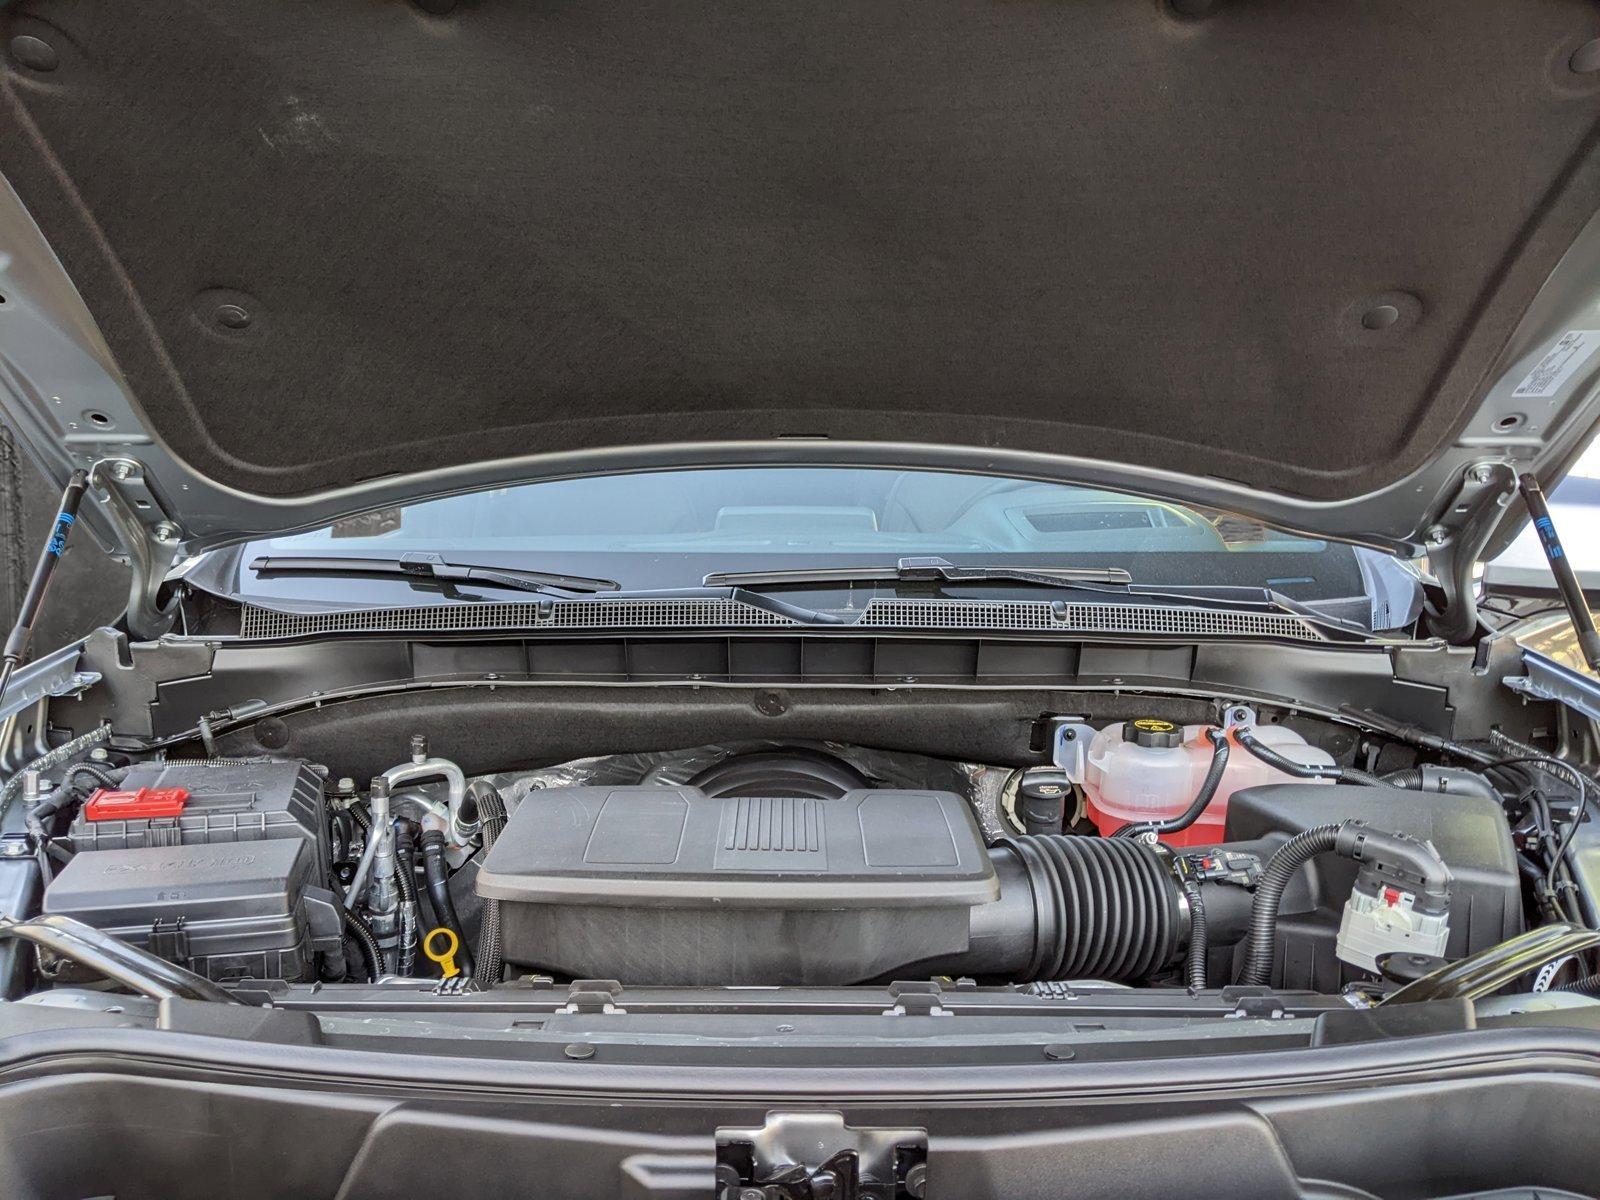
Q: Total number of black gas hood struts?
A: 2